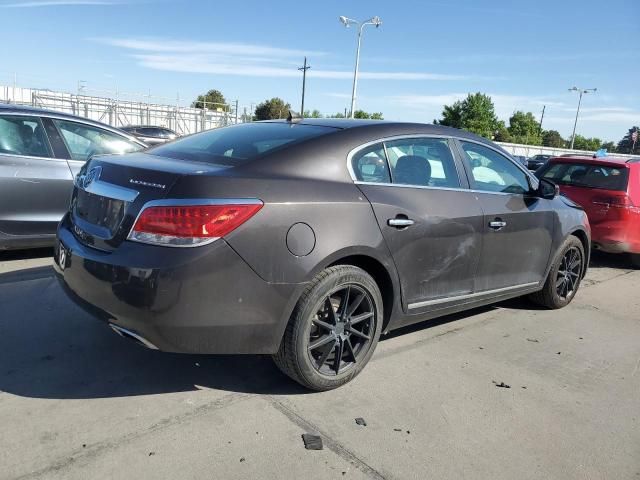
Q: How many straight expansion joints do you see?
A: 2